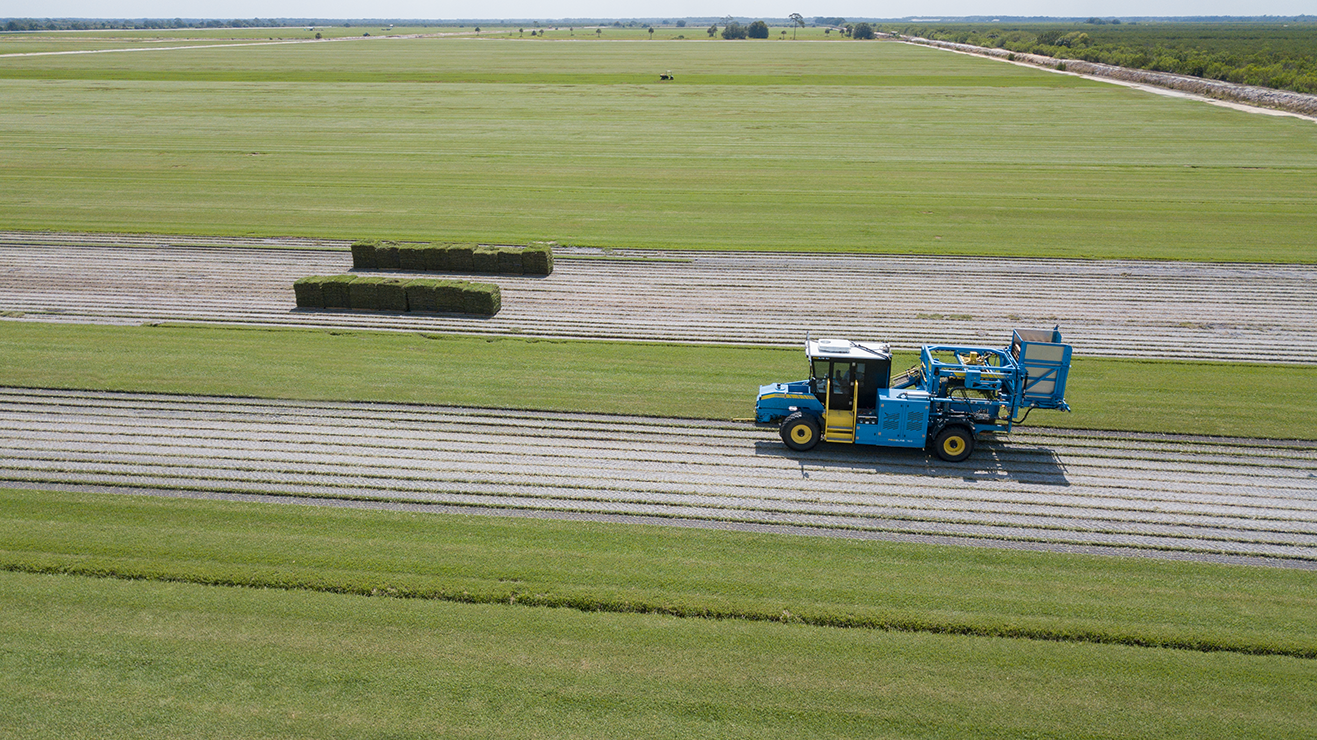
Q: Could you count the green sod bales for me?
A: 15